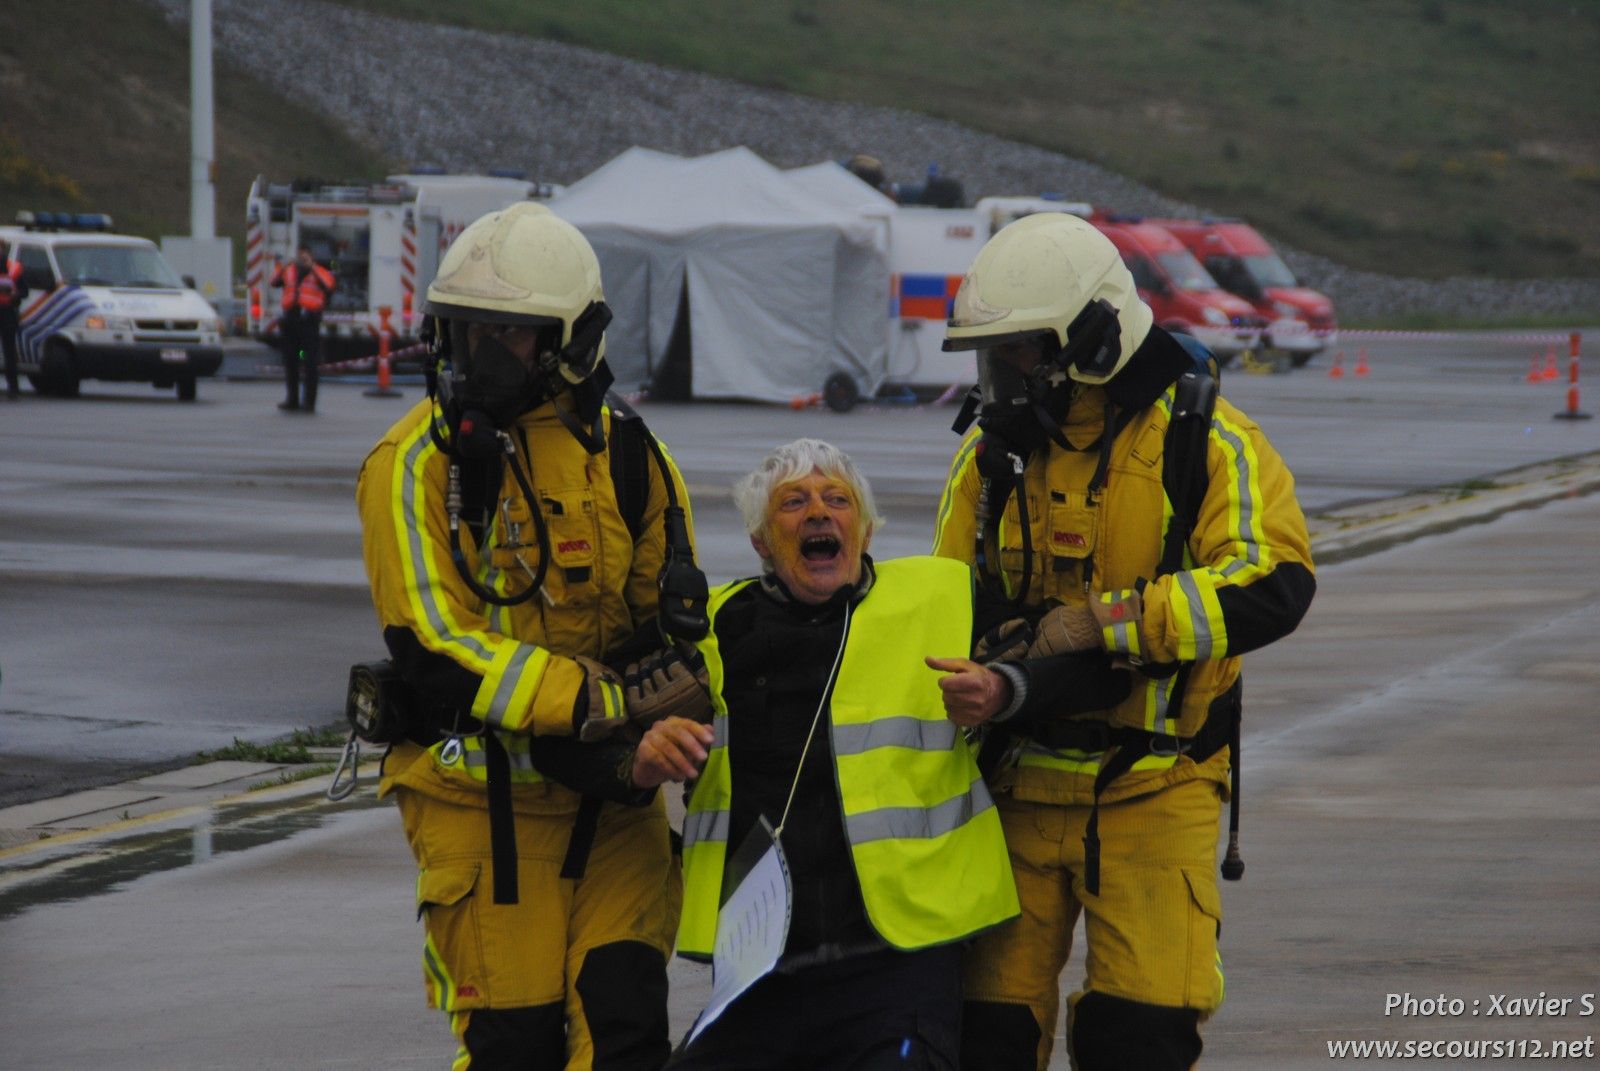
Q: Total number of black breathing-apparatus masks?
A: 2